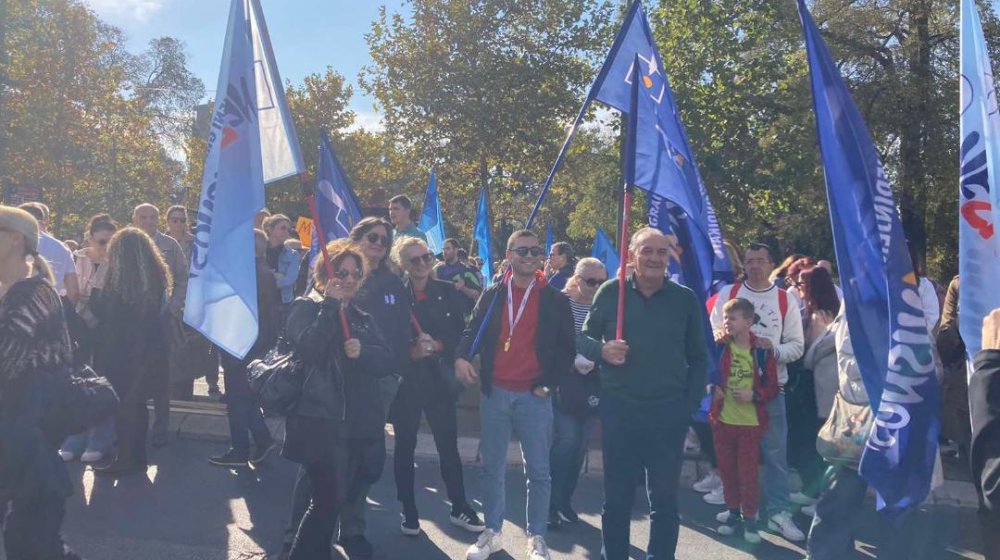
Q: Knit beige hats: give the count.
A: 1